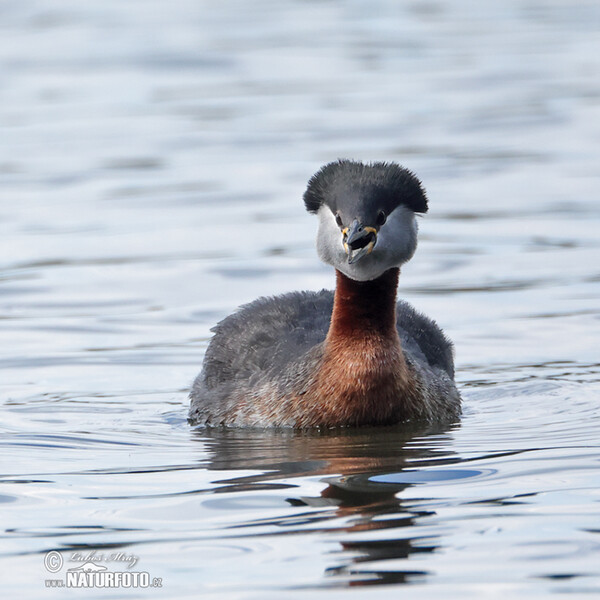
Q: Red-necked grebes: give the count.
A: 1